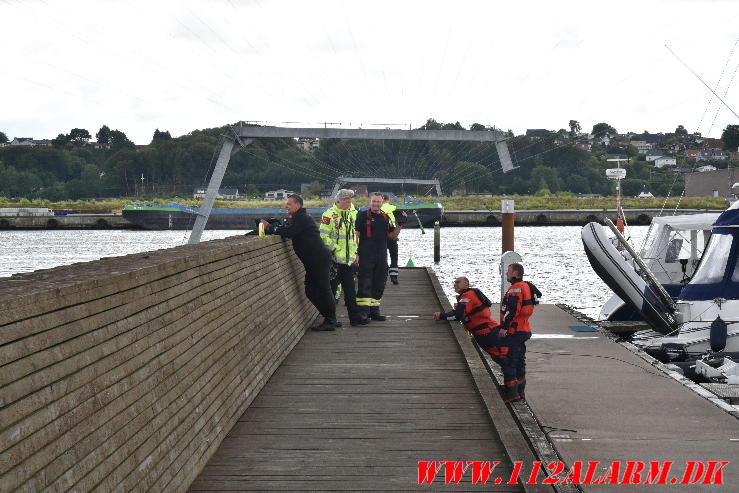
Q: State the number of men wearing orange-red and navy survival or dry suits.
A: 2